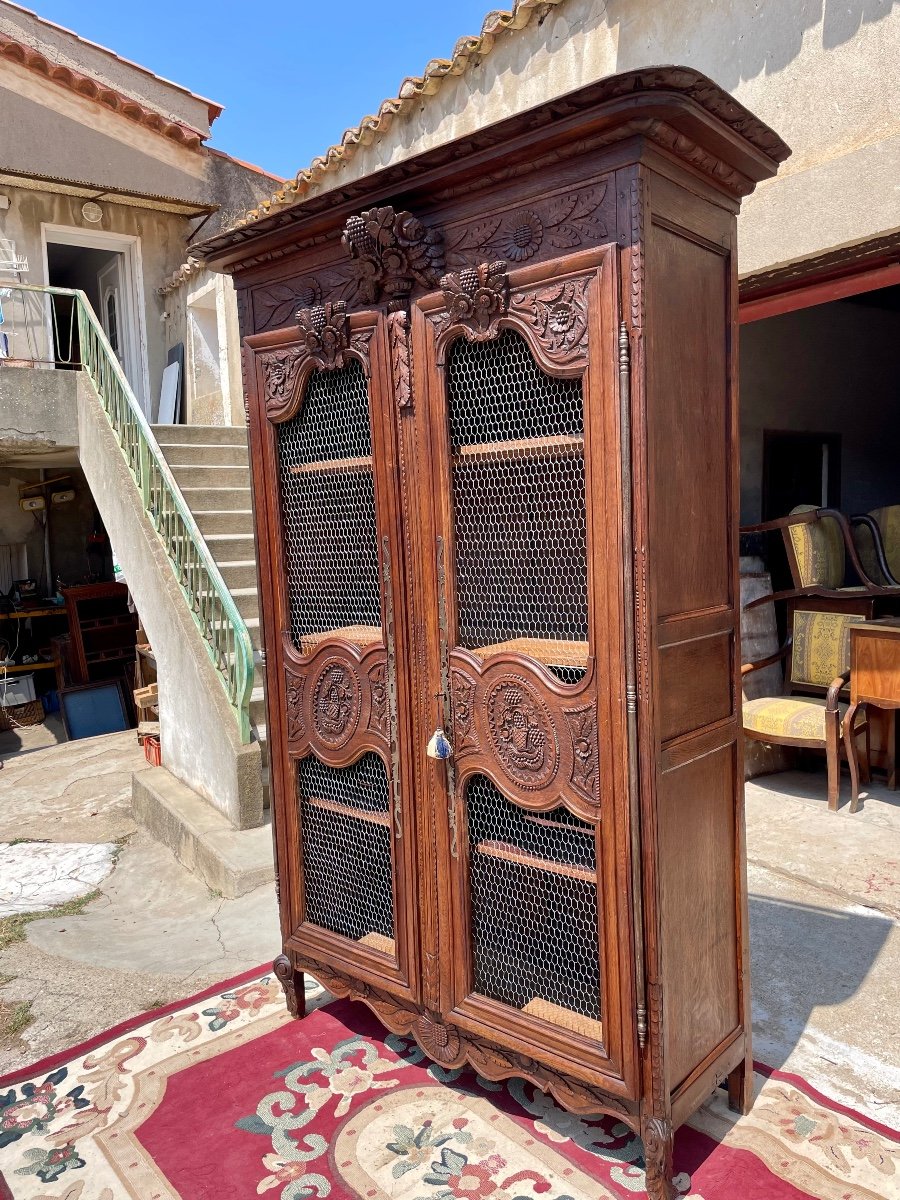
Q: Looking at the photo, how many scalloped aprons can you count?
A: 1